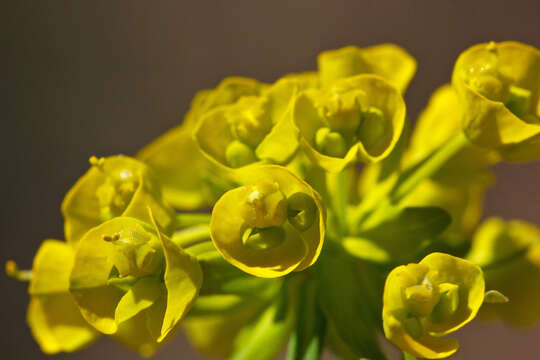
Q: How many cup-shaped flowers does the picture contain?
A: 7